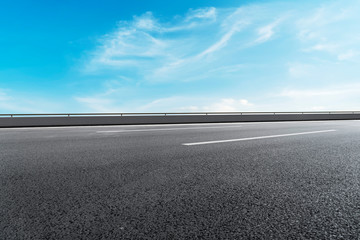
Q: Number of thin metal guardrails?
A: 1